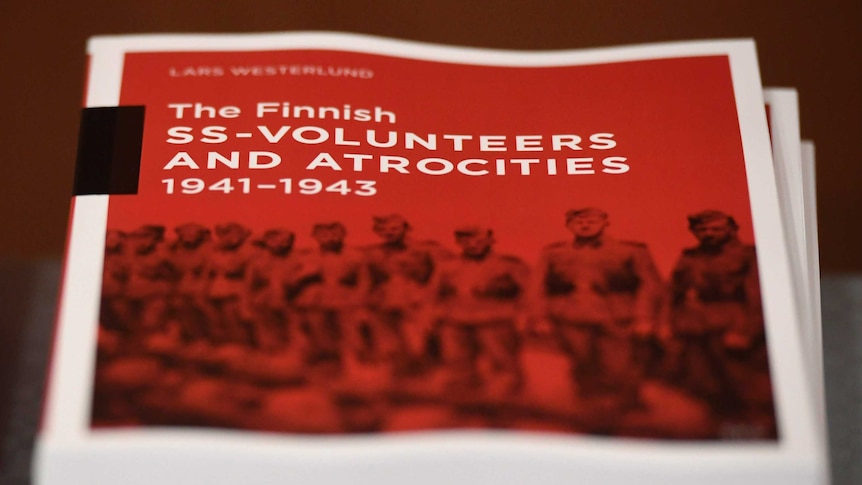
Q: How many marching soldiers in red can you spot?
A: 10